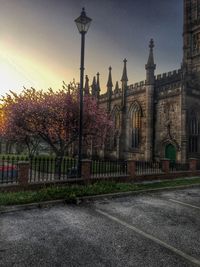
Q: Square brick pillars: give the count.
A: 5